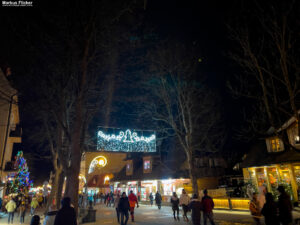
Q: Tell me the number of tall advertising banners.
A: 0